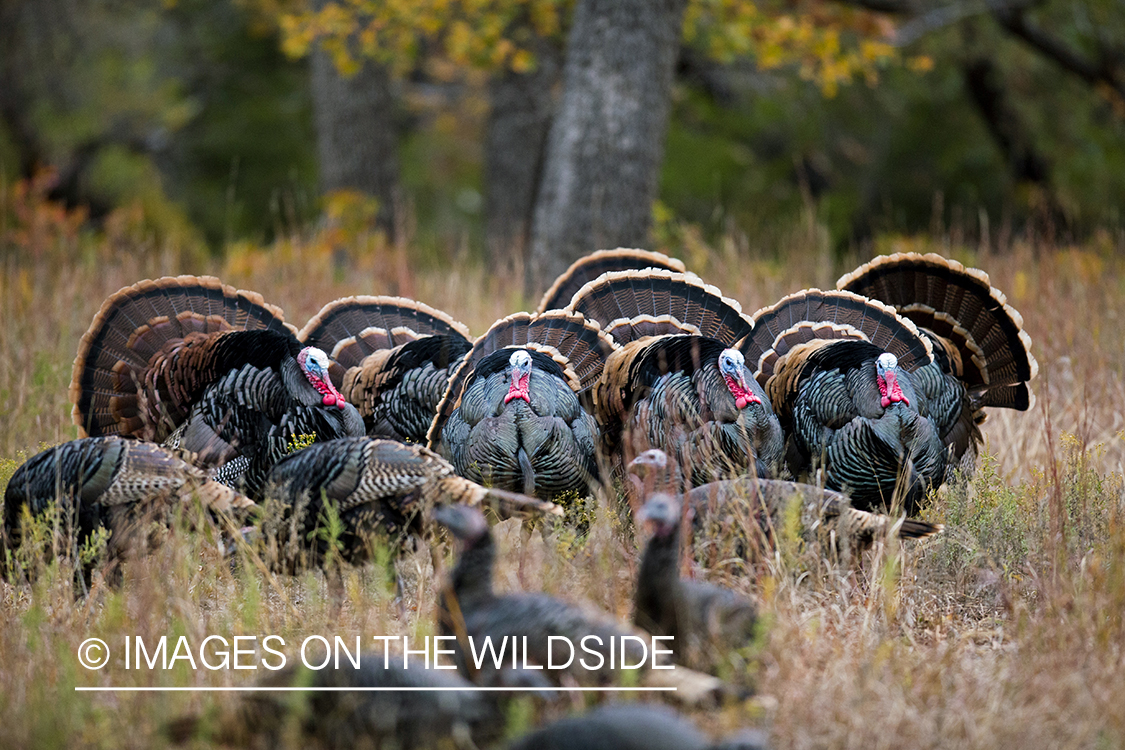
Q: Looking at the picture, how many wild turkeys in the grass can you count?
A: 14